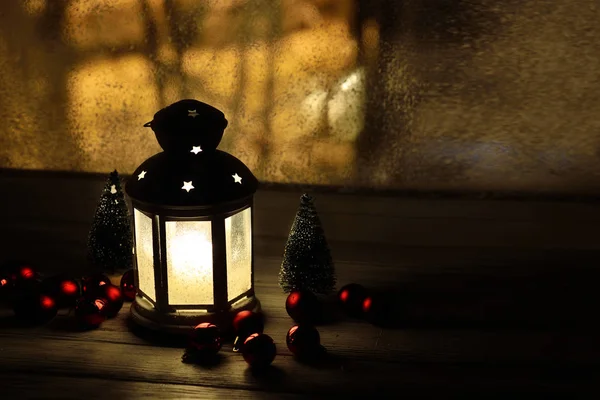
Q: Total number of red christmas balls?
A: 15